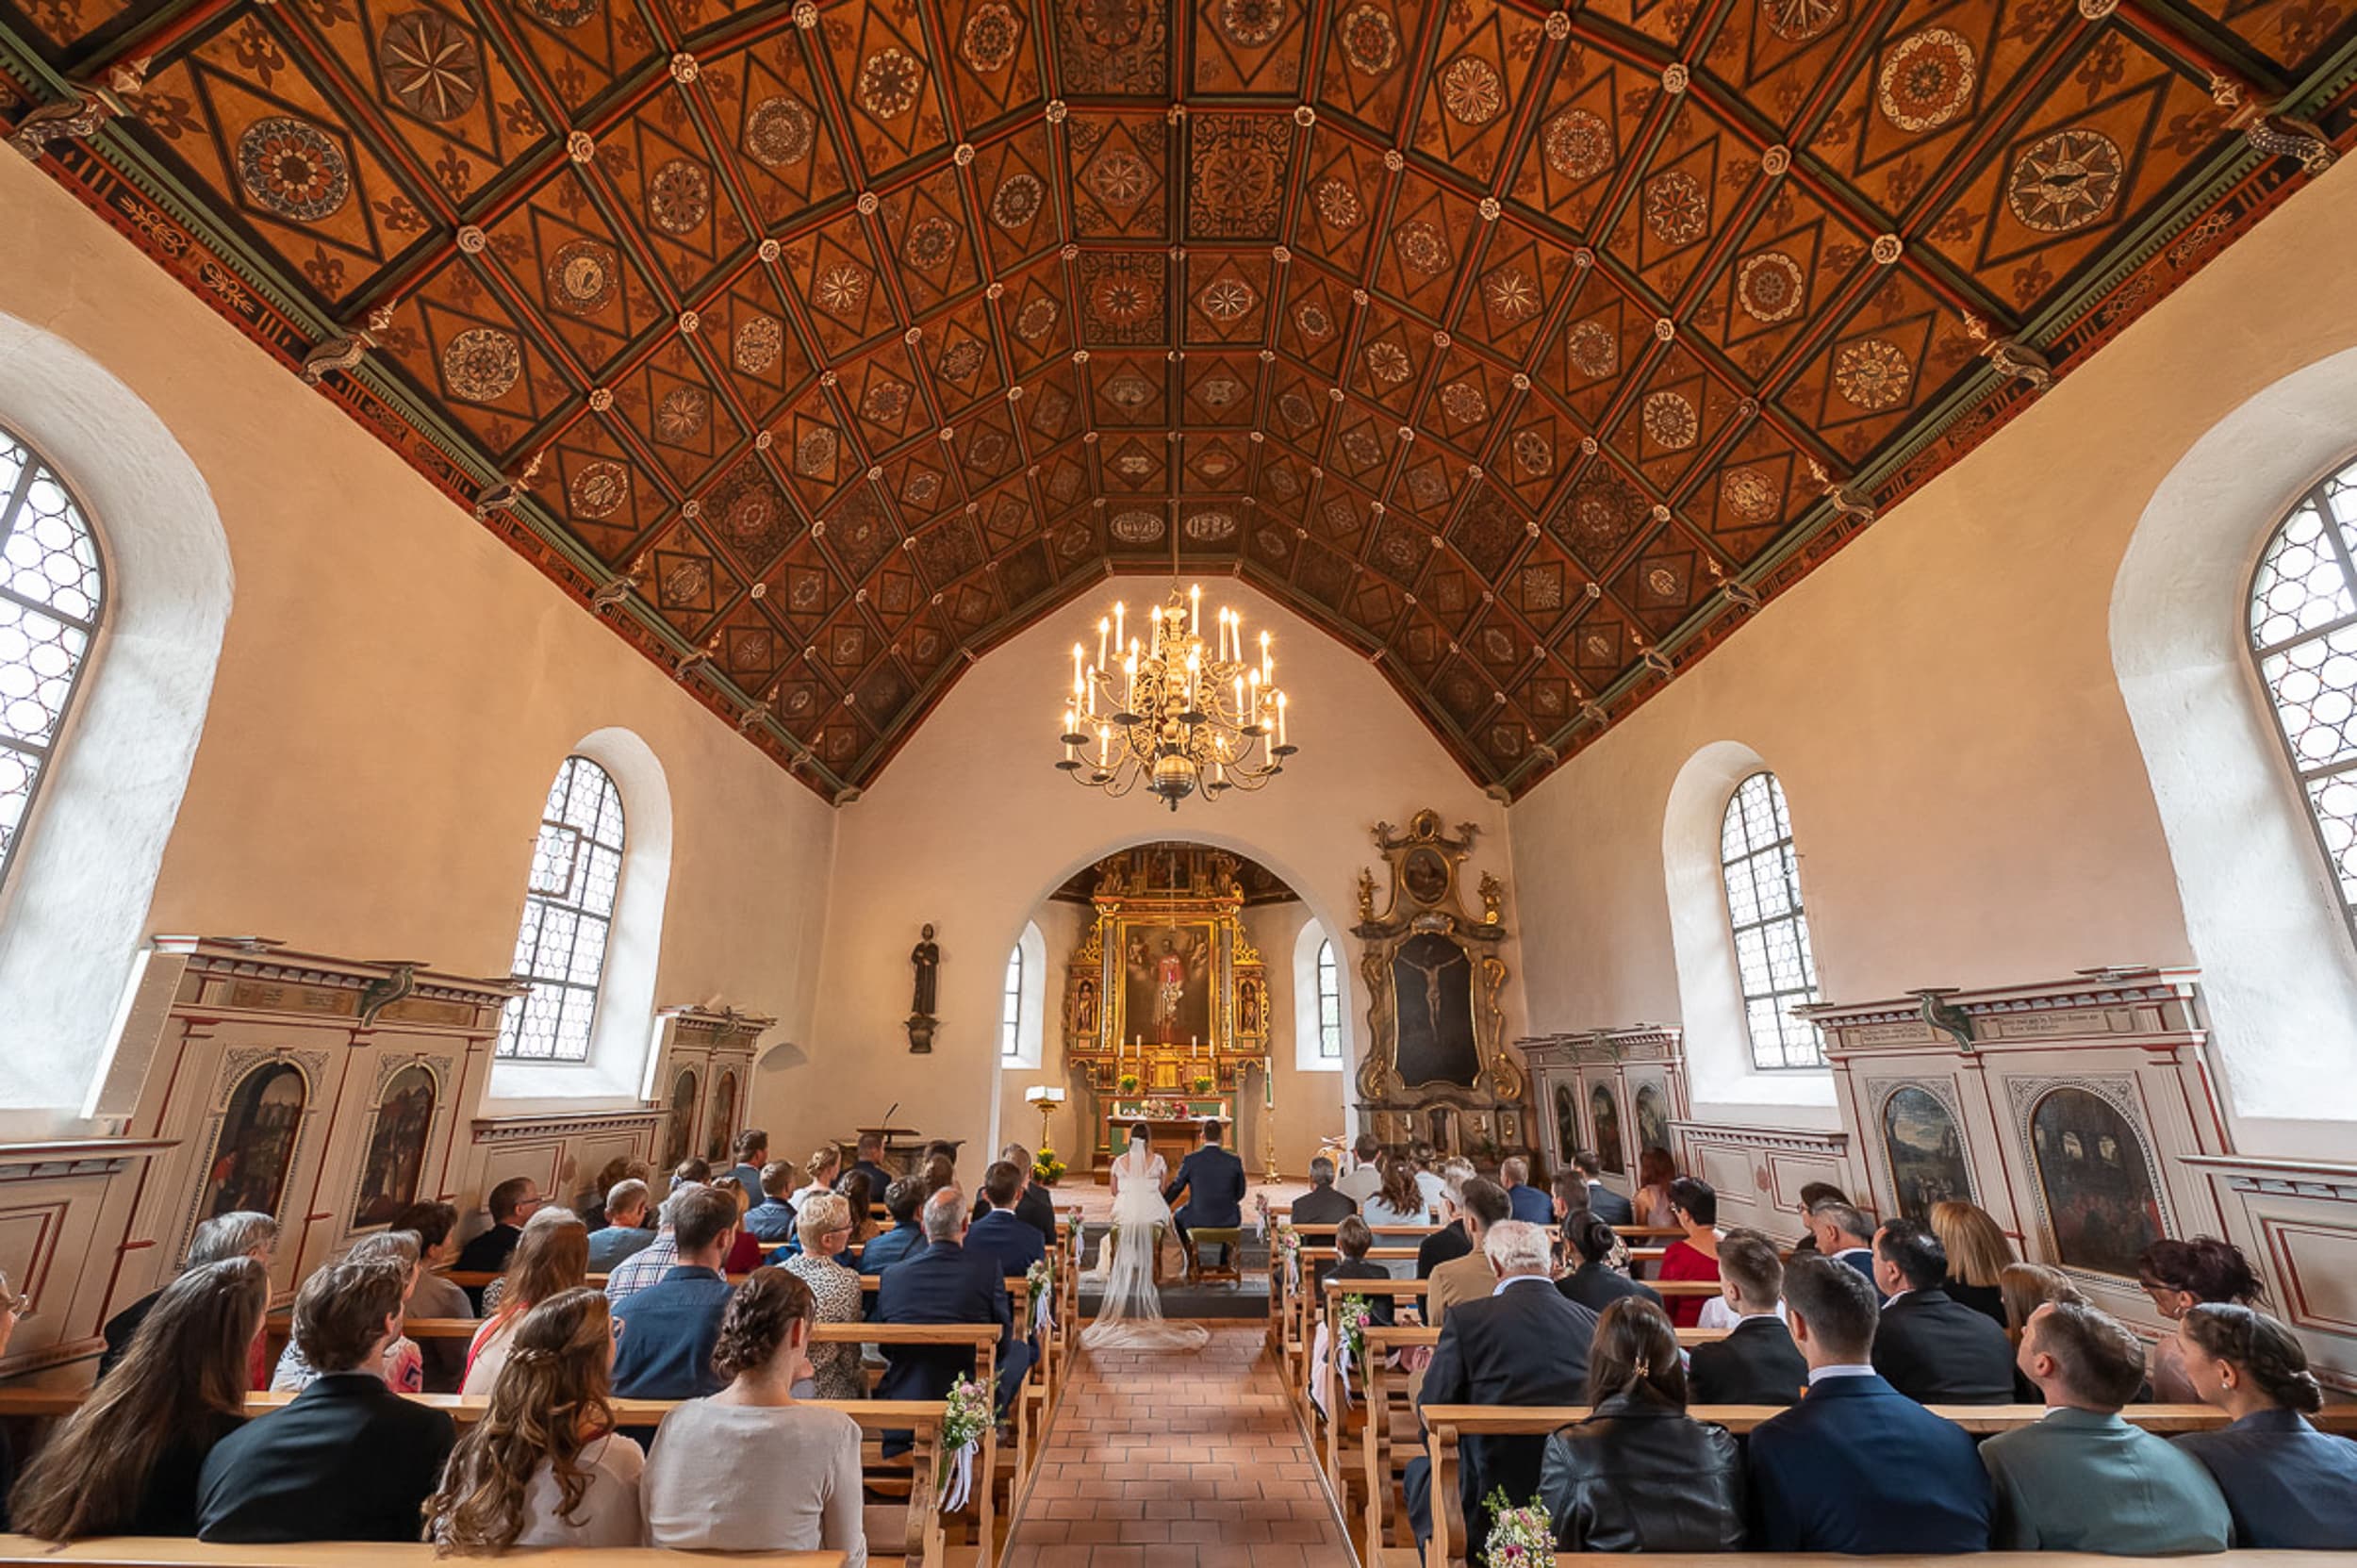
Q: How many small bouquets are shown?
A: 7